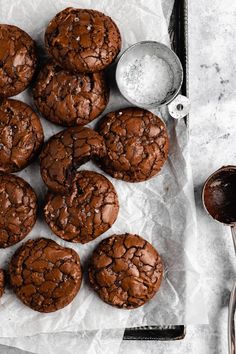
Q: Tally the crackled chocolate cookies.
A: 11